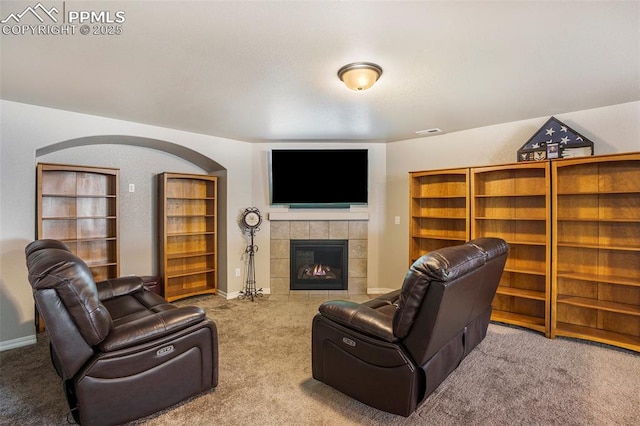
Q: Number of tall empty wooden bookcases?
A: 5